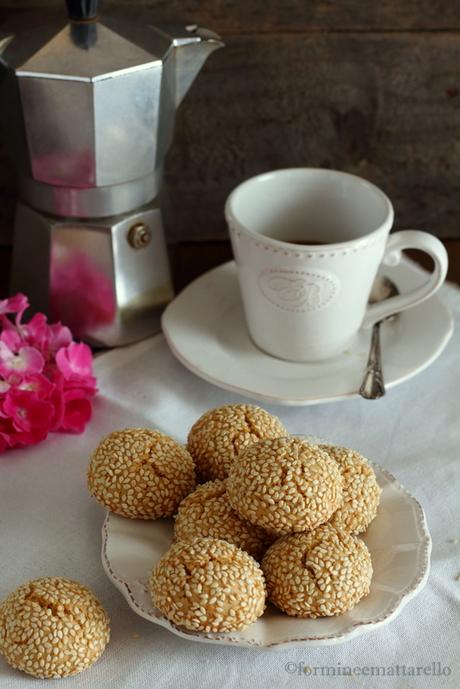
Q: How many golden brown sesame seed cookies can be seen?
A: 8